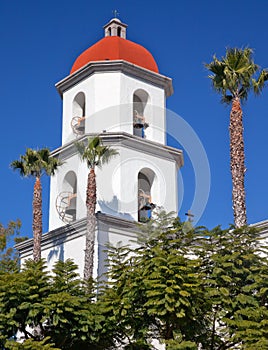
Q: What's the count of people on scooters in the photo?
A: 0